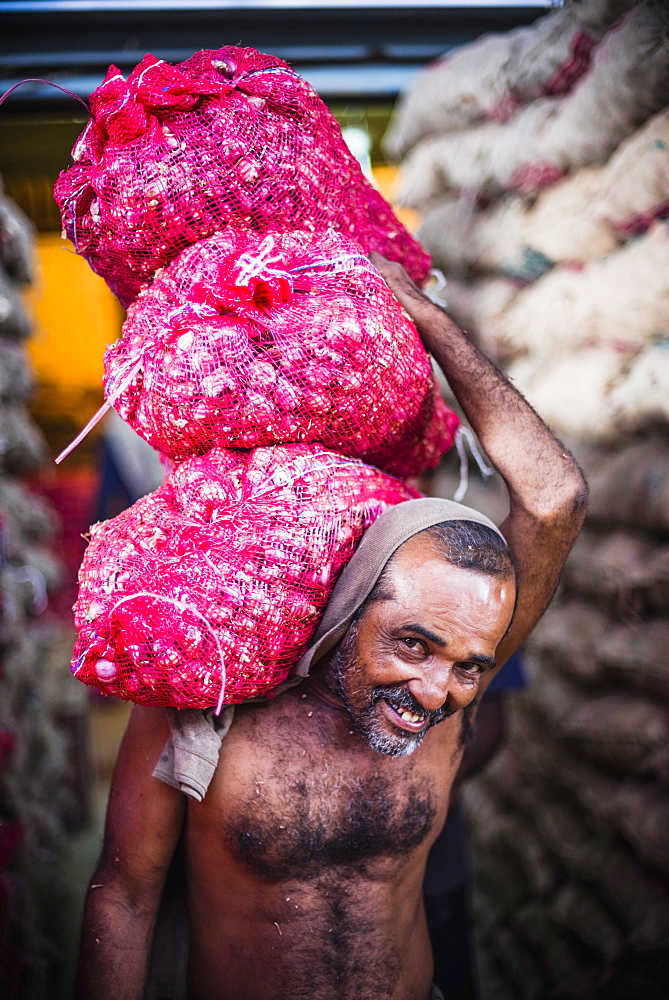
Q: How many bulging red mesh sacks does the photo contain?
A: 3